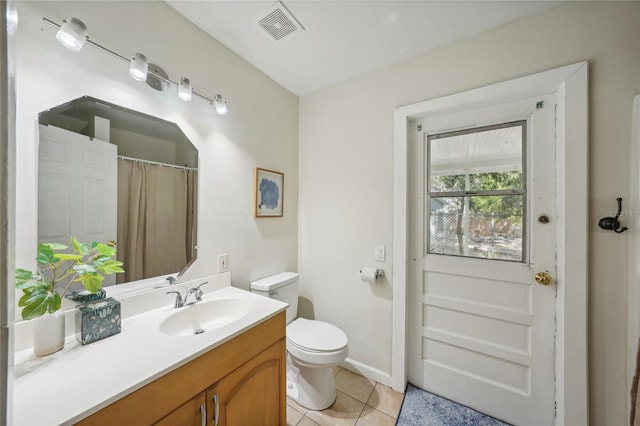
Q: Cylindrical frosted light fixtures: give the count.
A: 4